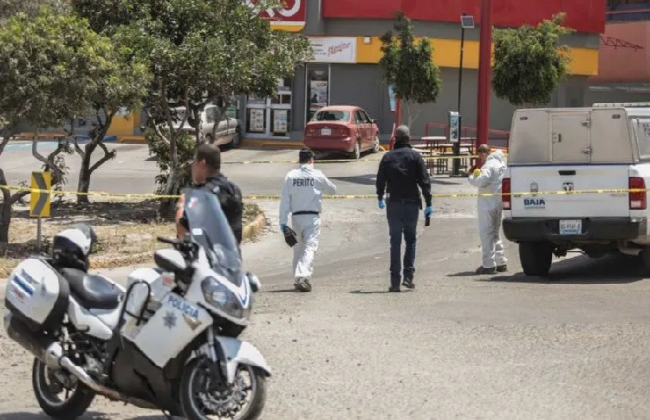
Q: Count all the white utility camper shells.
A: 1